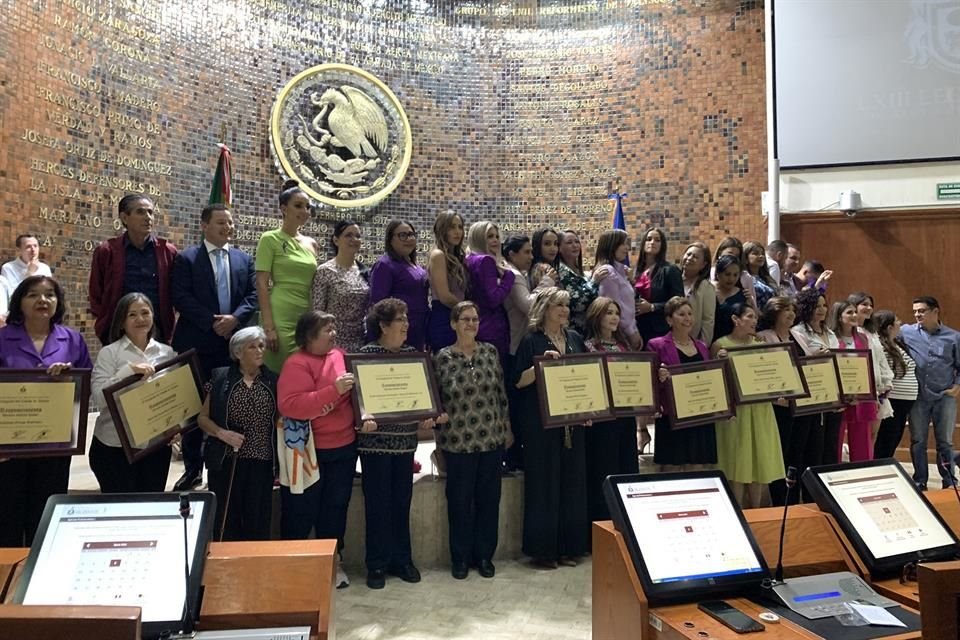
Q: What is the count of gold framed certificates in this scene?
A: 9